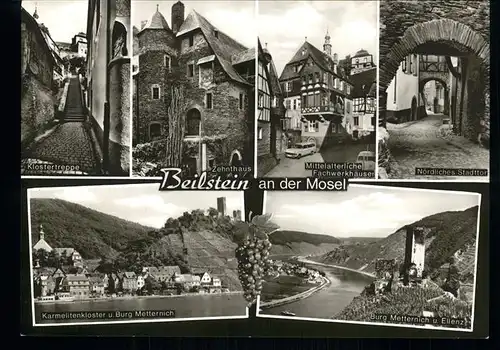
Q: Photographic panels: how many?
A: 6